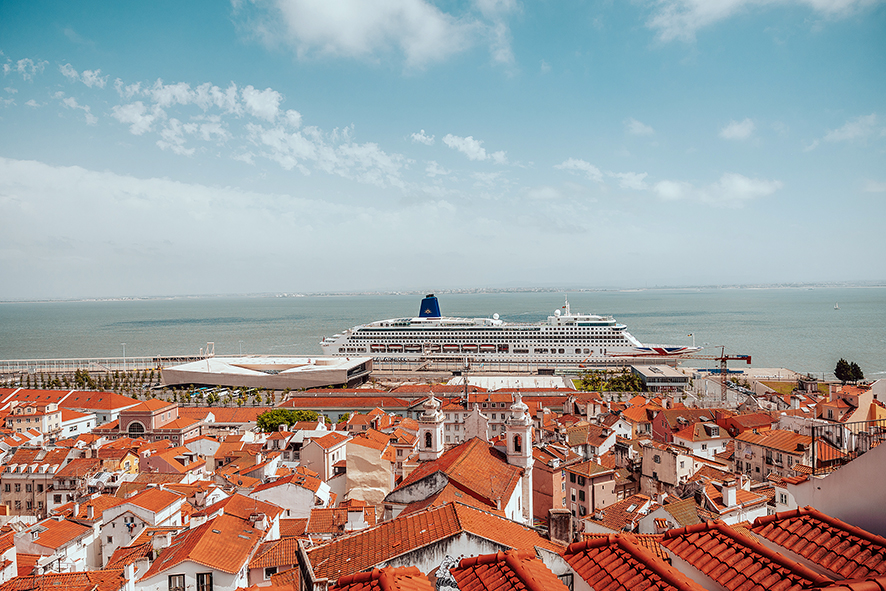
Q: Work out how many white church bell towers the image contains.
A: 2